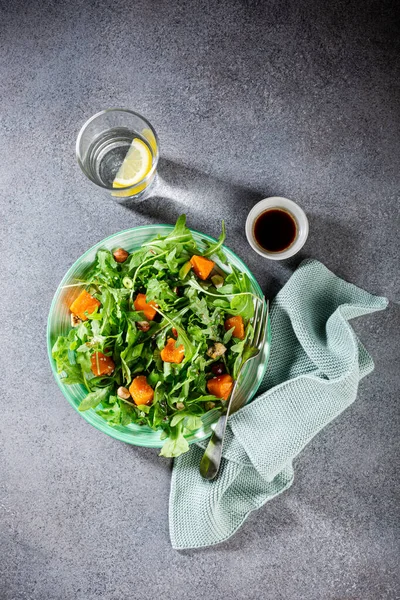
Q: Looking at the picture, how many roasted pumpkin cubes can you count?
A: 8